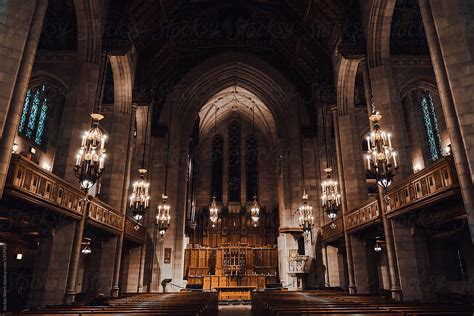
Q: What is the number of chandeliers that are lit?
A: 8